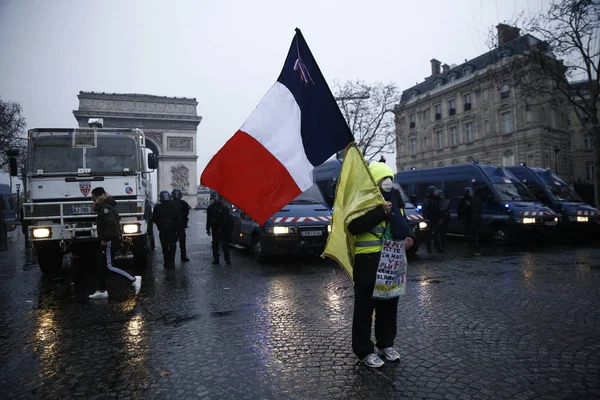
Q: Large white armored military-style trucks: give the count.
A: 1